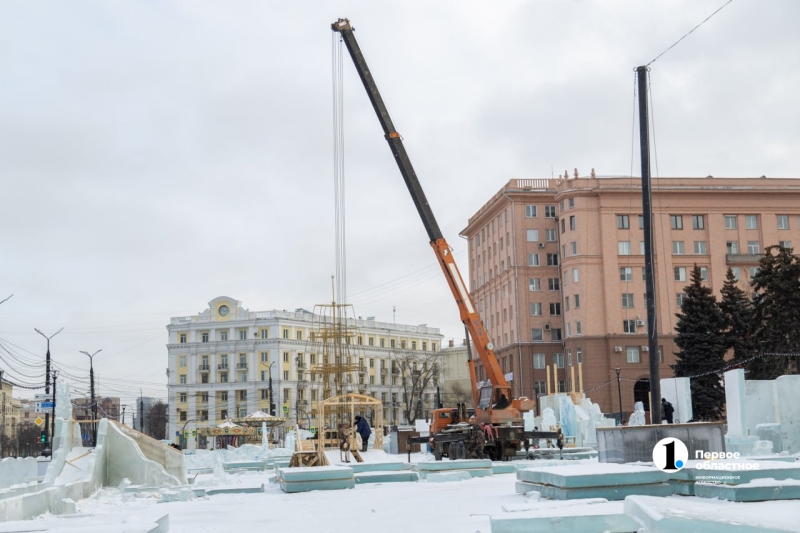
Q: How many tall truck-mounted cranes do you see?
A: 1